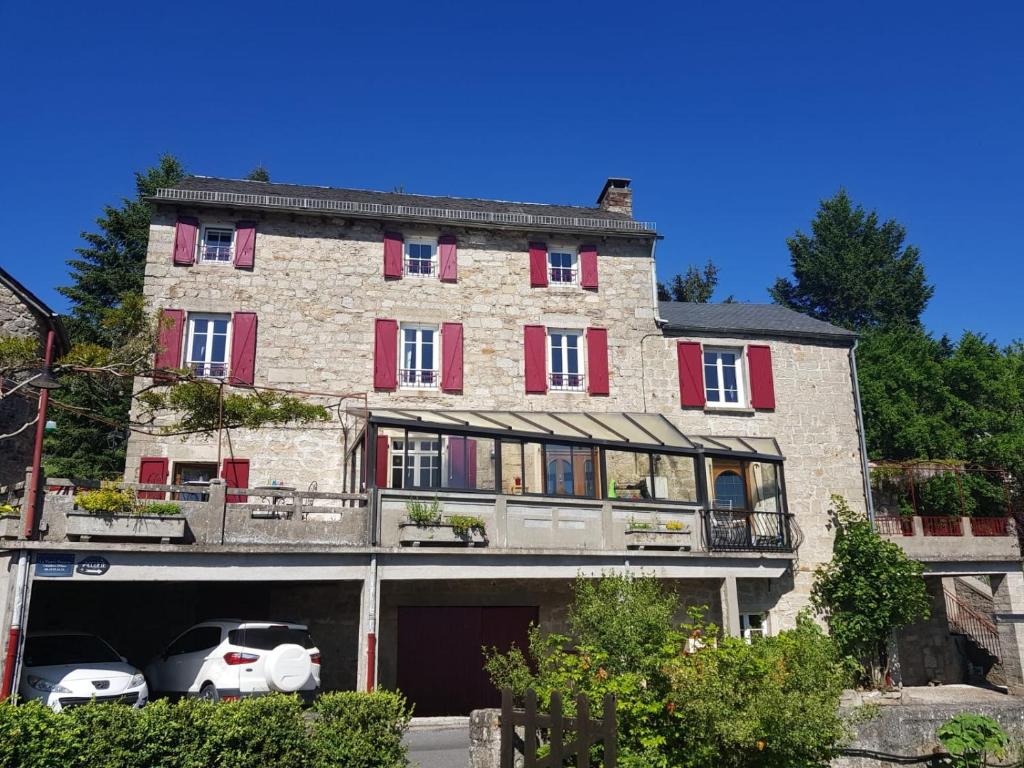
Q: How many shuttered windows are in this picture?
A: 9